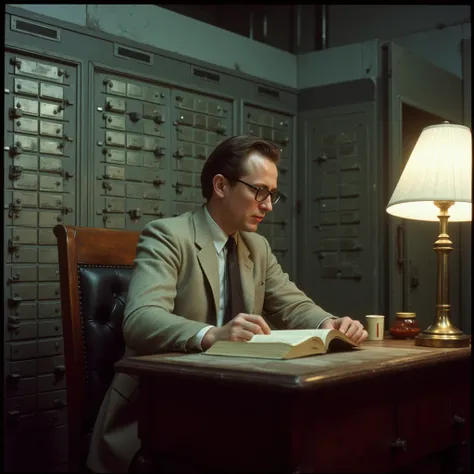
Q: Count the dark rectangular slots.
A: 4